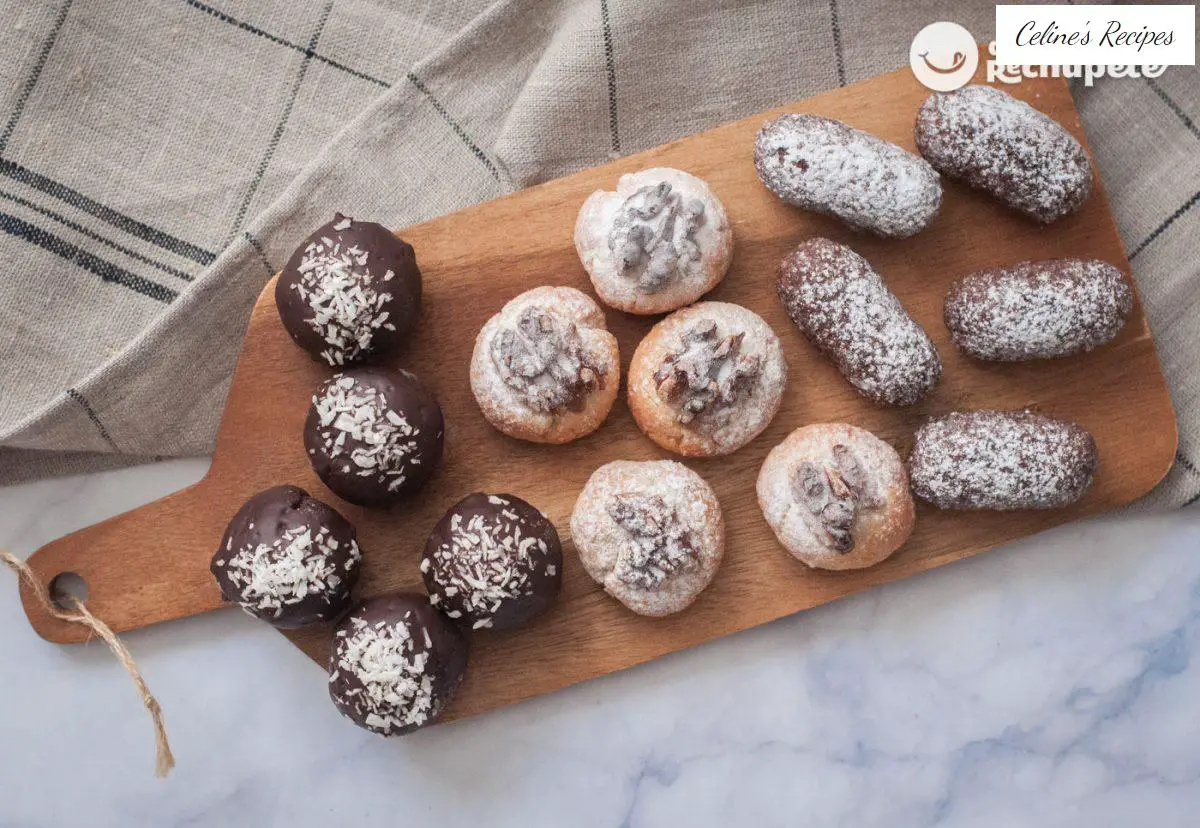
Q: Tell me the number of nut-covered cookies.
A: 5